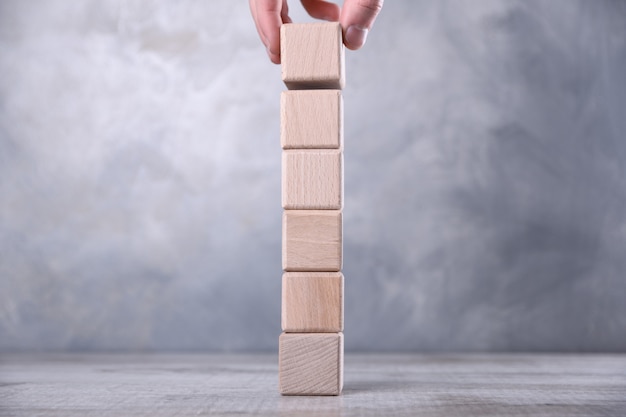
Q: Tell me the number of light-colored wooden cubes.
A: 6